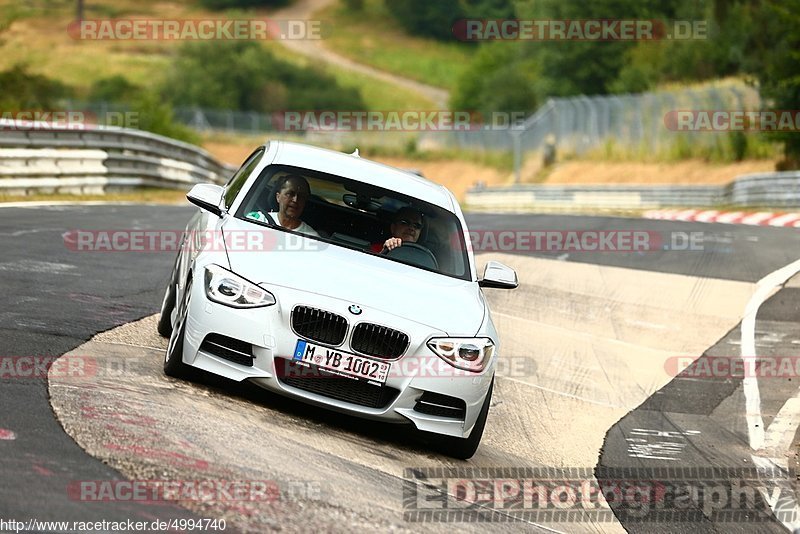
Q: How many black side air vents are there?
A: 2